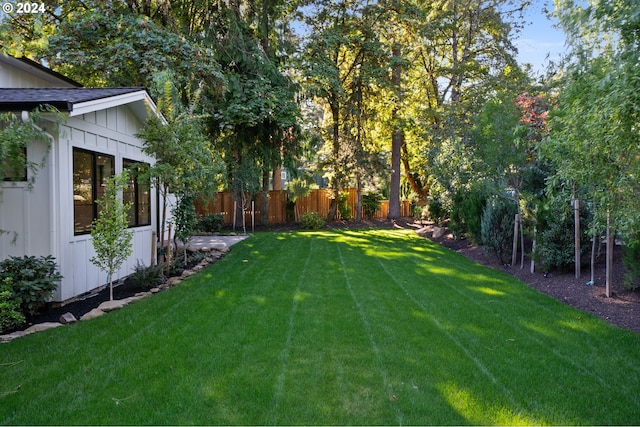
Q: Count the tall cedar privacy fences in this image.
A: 1